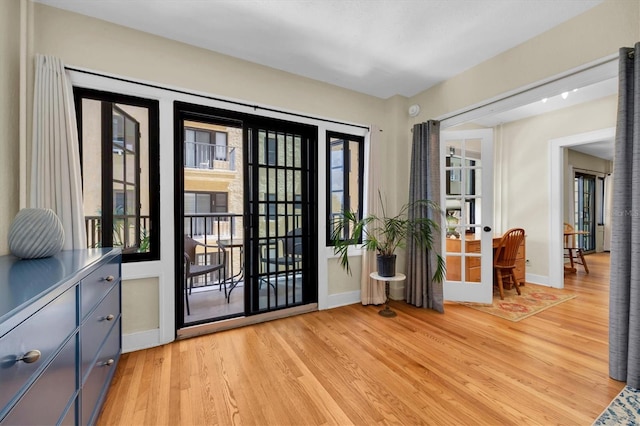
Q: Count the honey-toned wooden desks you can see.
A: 1